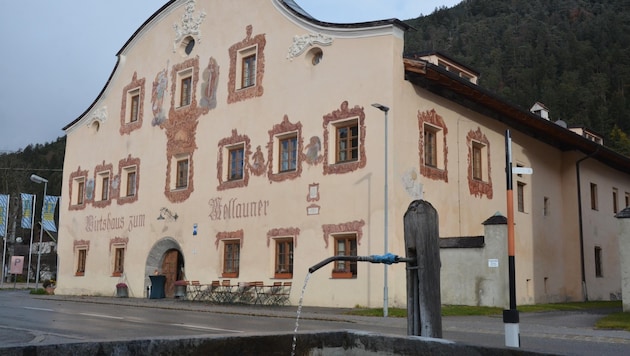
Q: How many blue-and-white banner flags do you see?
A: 3